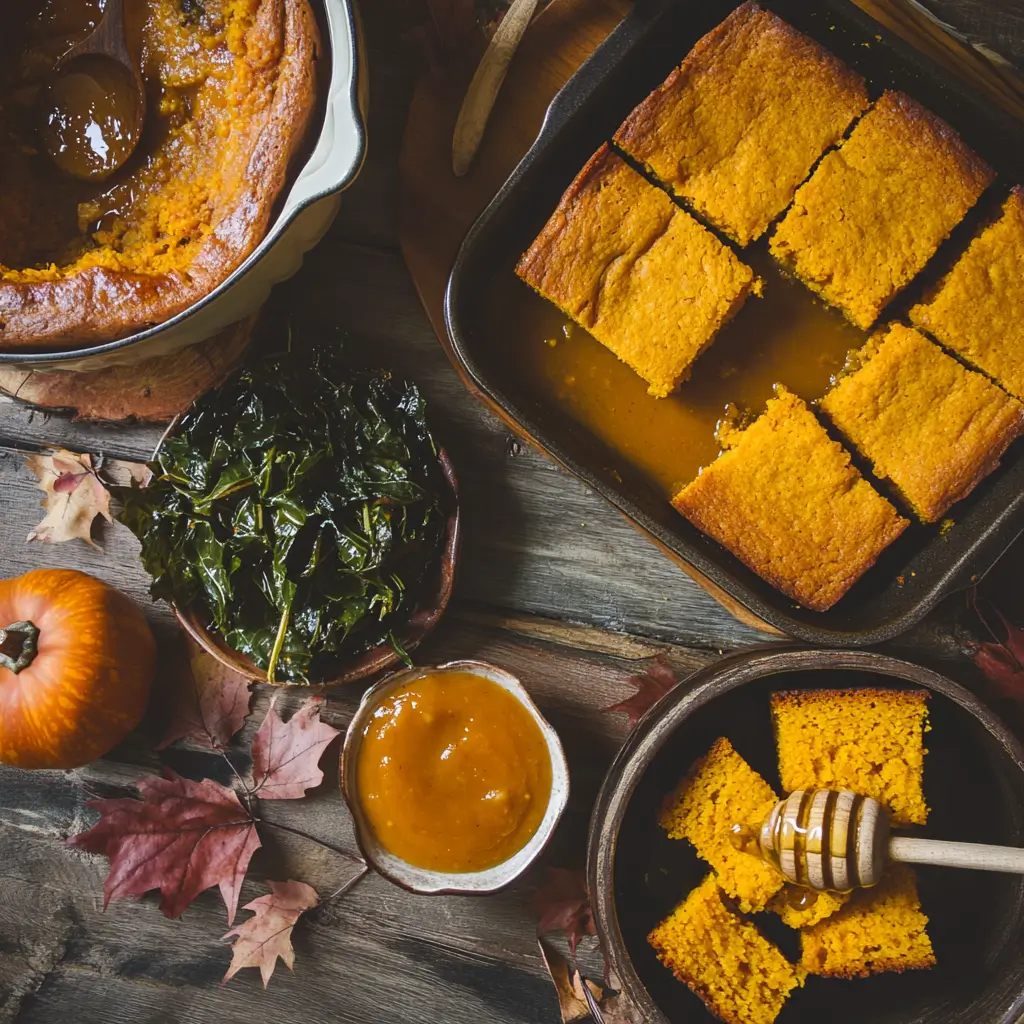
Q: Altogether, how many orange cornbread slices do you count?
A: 10